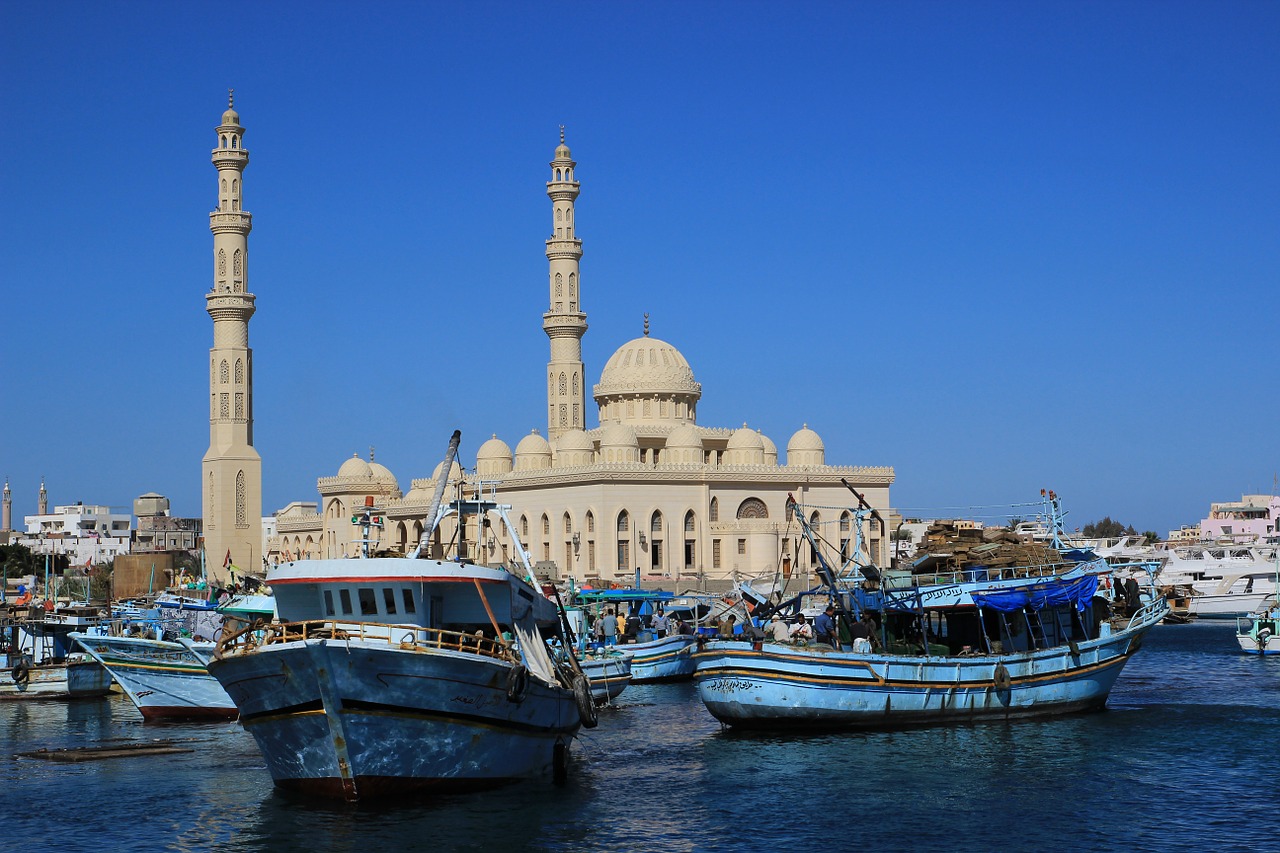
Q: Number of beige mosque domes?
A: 12